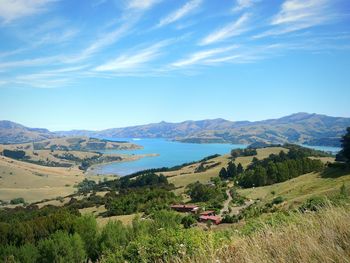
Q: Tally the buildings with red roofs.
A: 3